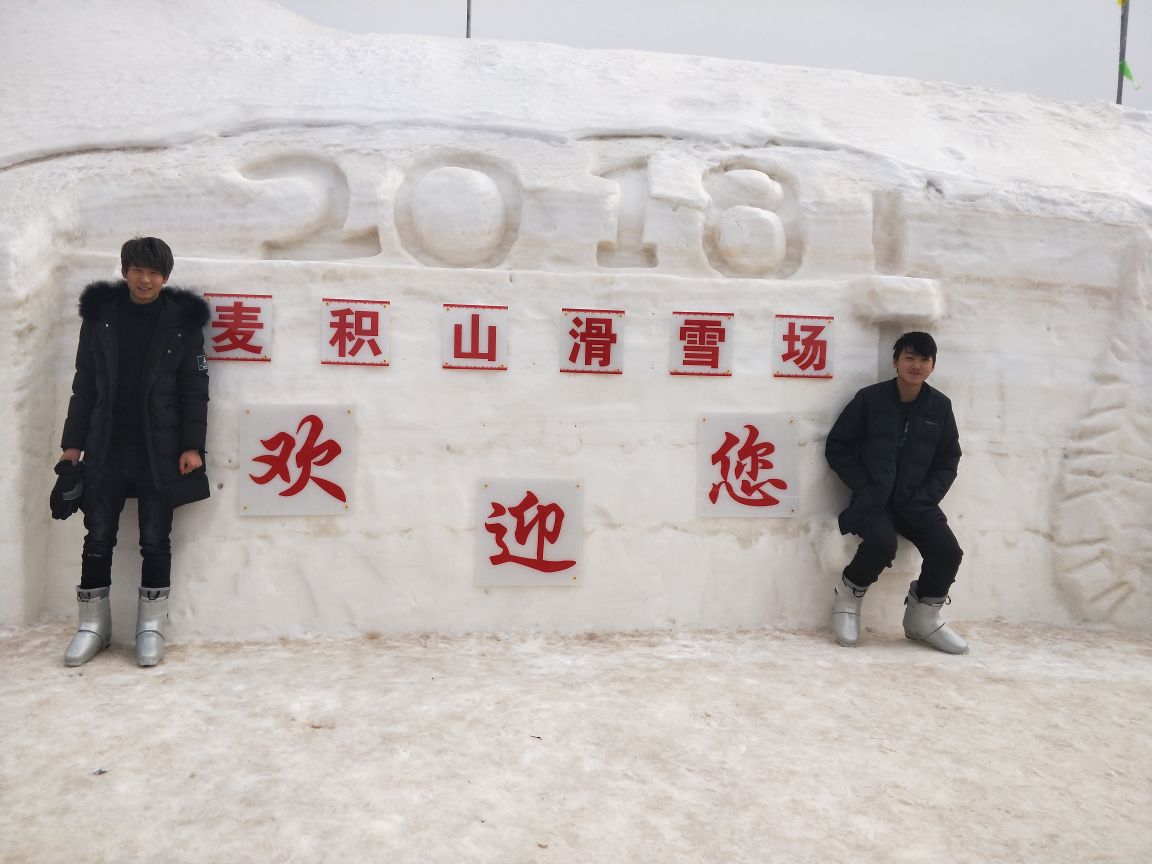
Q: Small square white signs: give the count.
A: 6